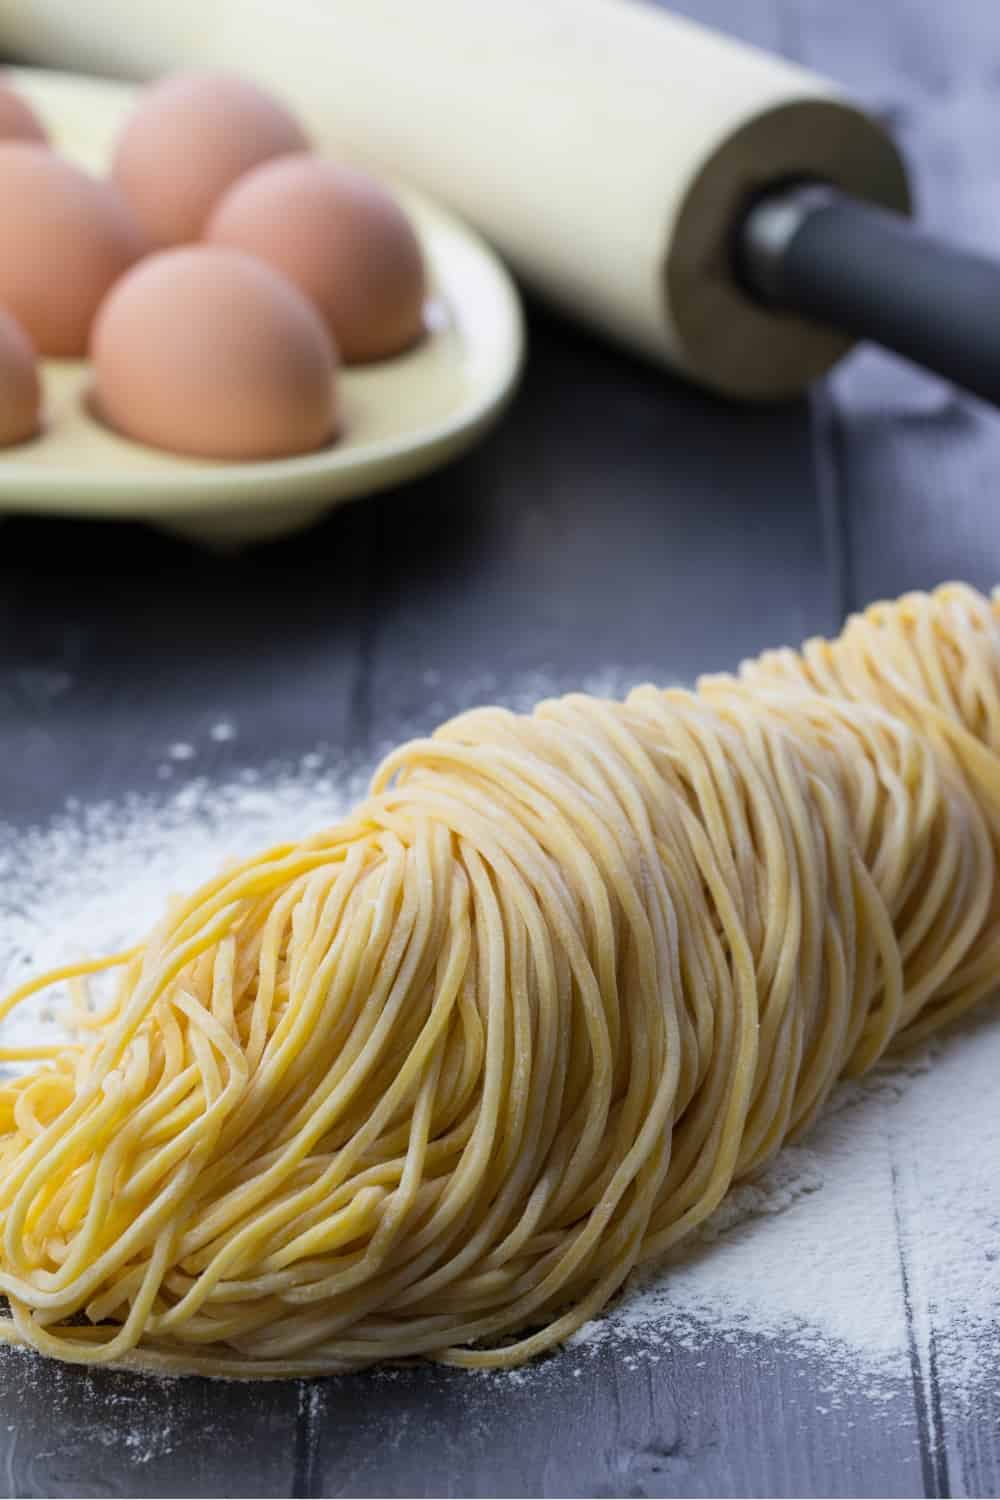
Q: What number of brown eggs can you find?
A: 6